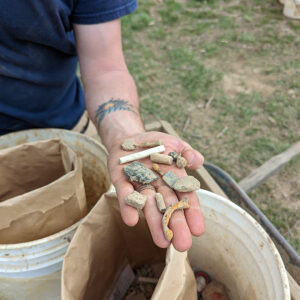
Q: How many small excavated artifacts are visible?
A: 13